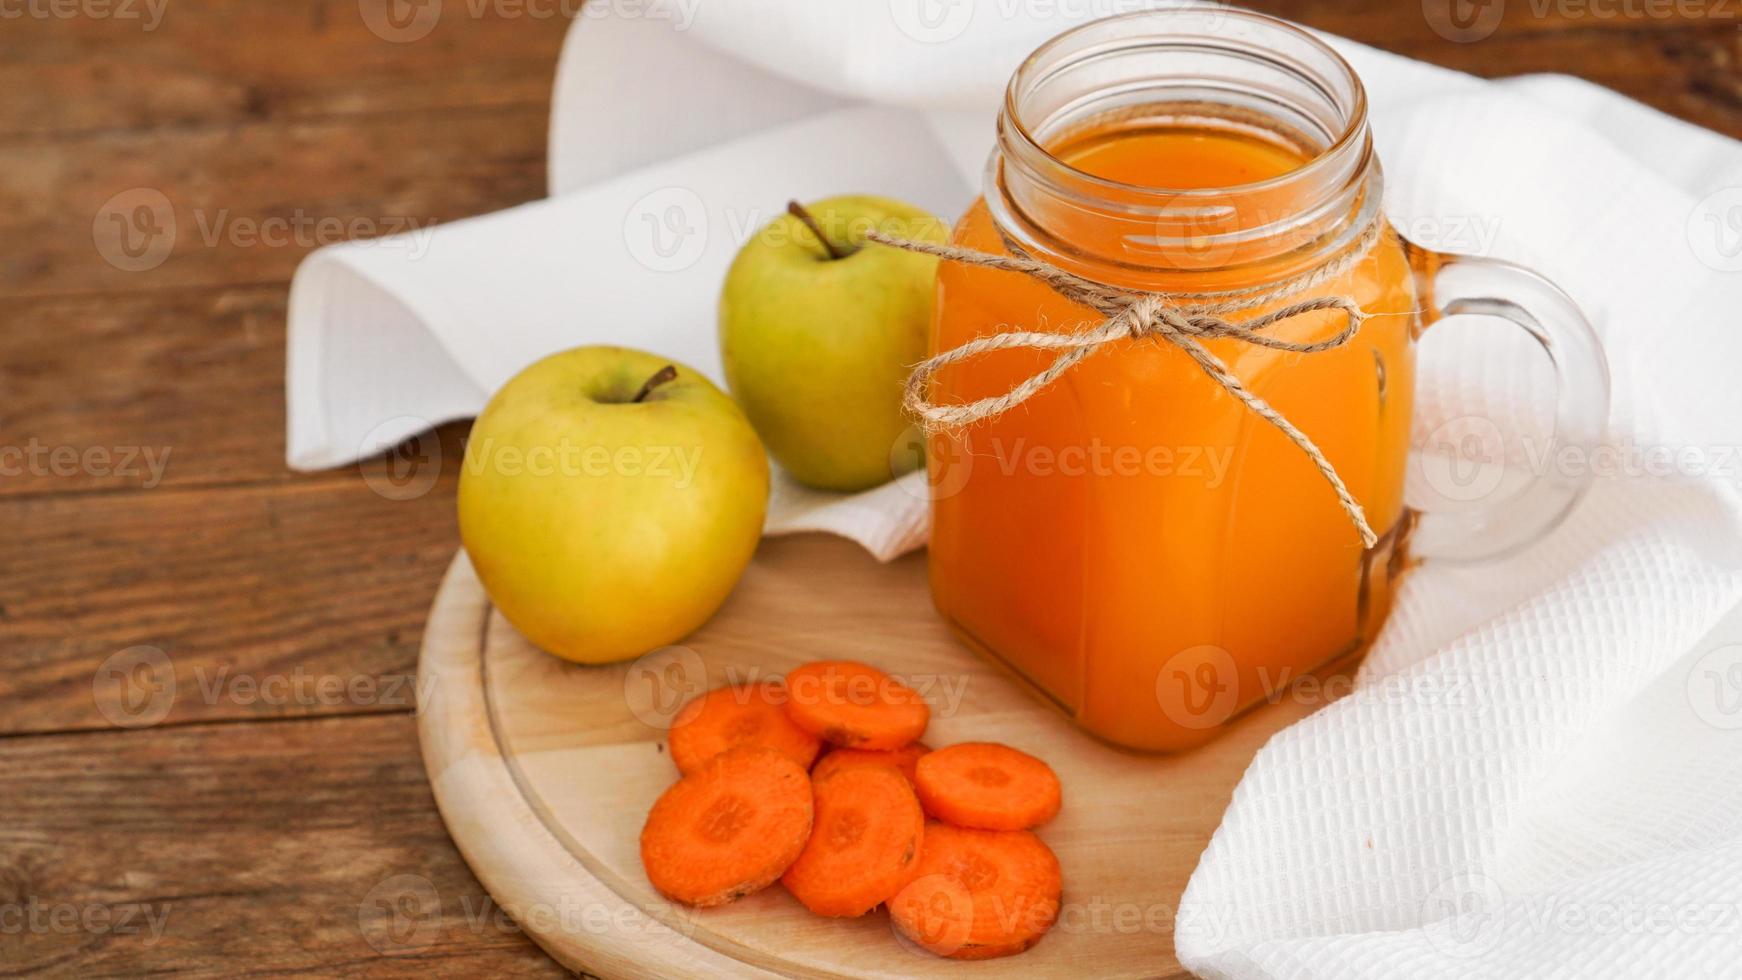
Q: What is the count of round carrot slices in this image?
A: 7